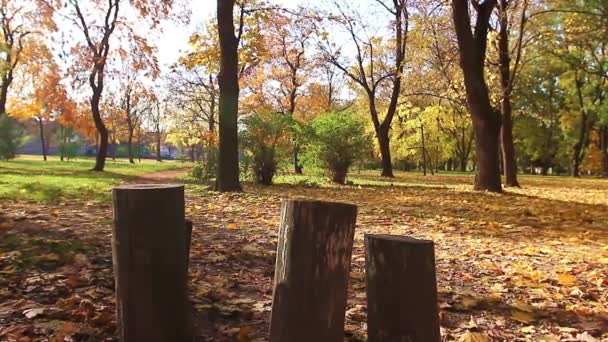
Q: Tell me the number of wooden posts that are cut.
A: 3